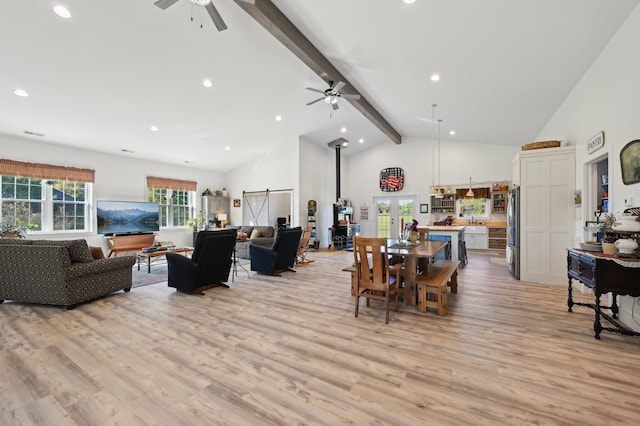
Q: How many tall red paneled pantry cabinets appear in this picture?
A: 0